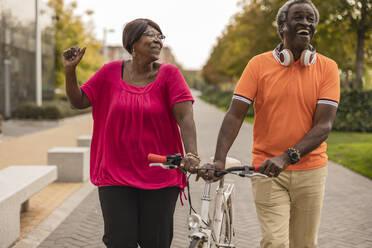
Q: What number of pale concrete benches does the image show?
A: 3